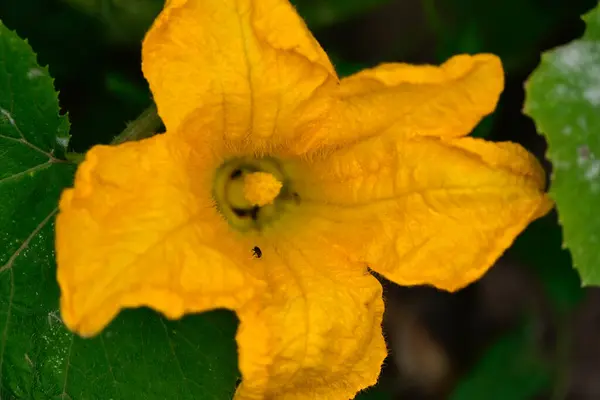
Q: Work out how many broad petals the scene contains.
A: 5